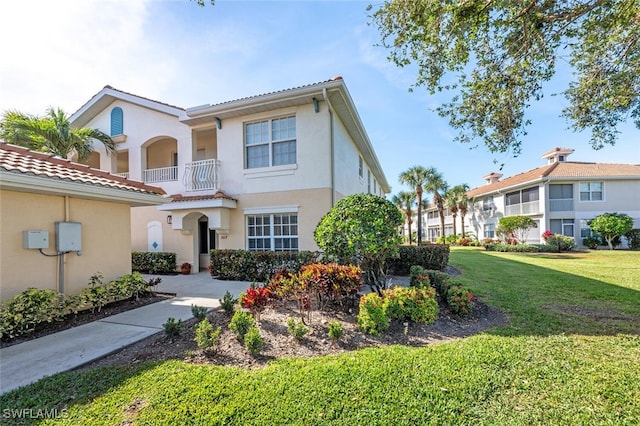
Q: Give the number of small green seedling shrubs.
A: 8